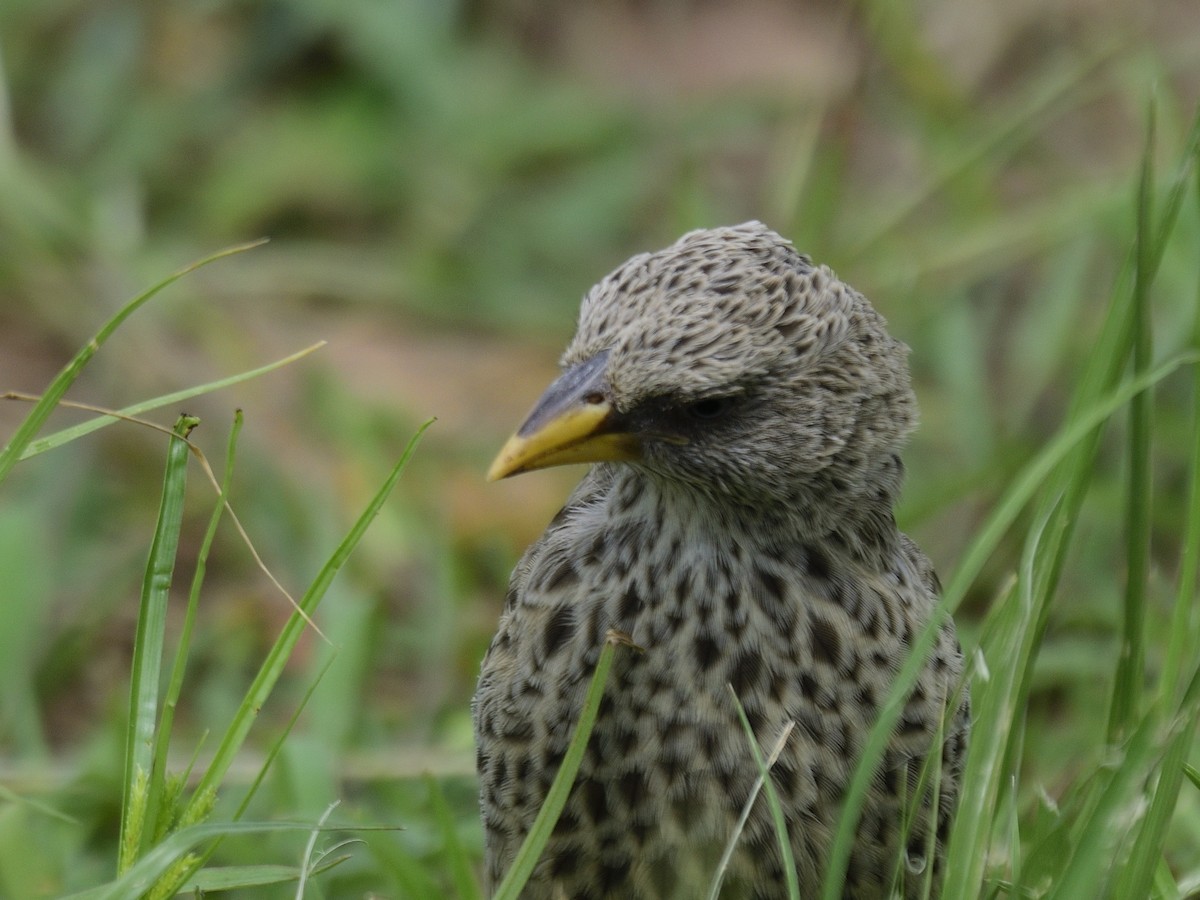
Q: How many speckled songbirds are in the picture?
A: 1